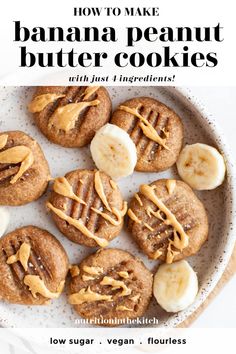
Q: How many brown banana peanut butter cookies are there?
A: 7